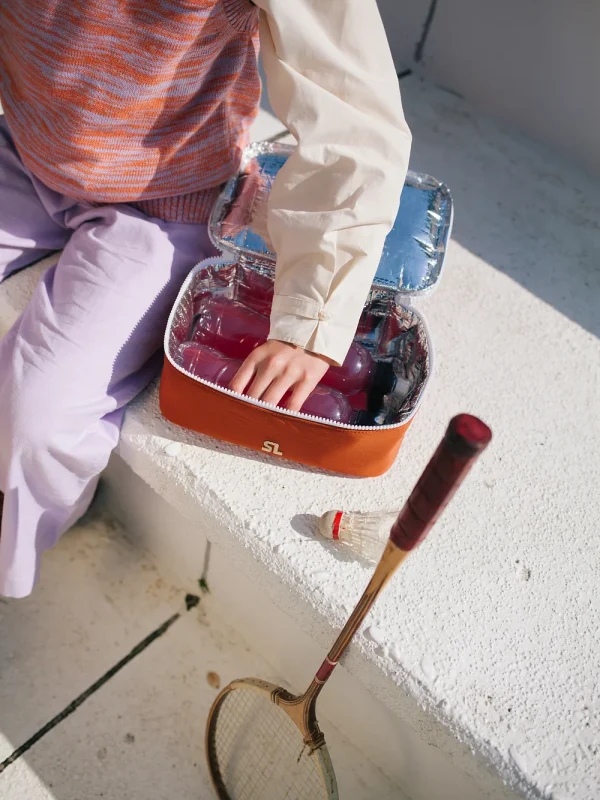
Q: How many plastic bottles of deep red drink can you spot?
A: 2